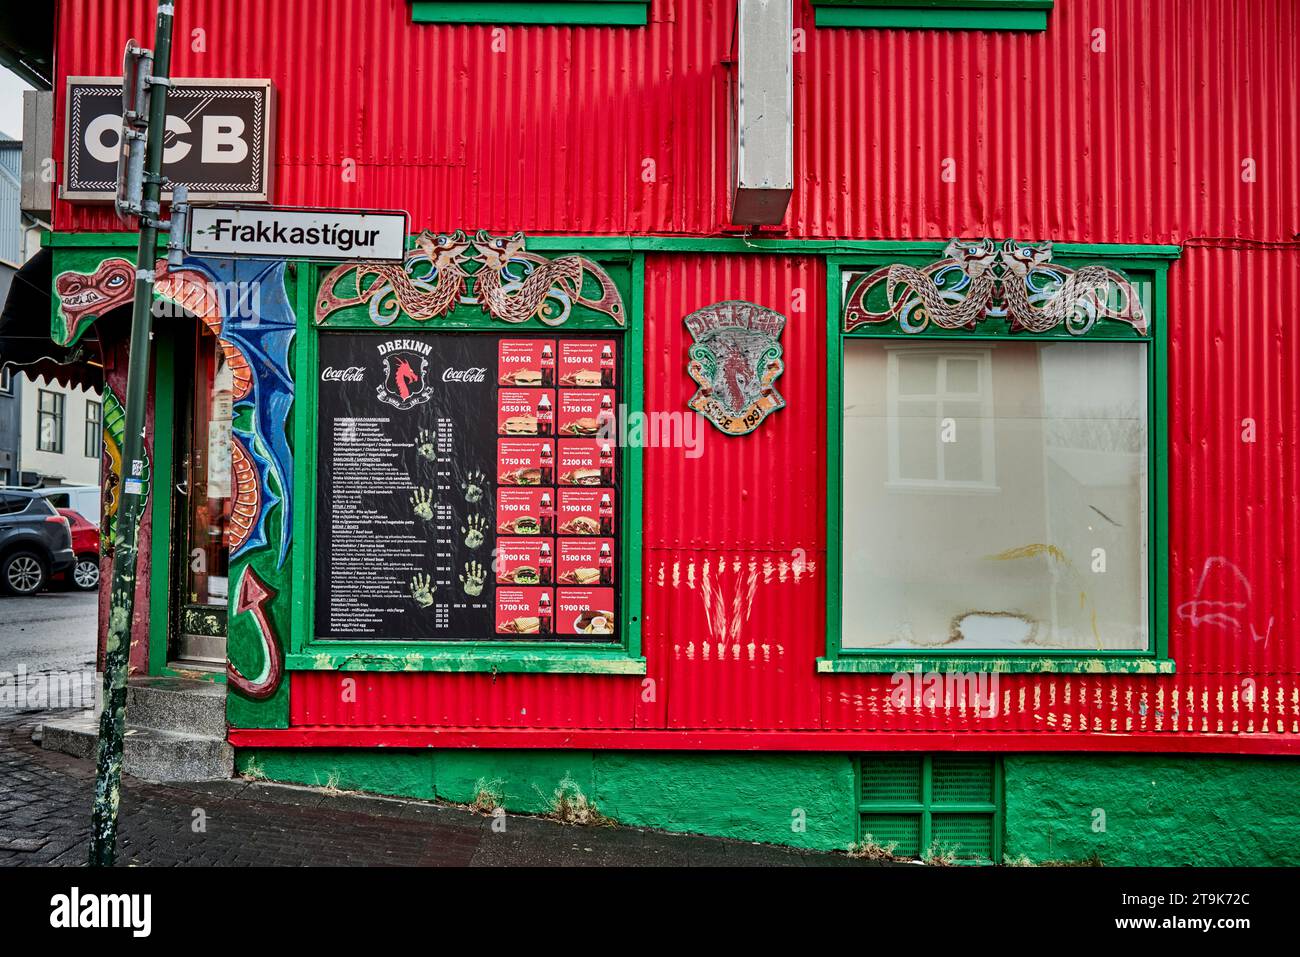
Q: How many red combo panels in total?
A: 12